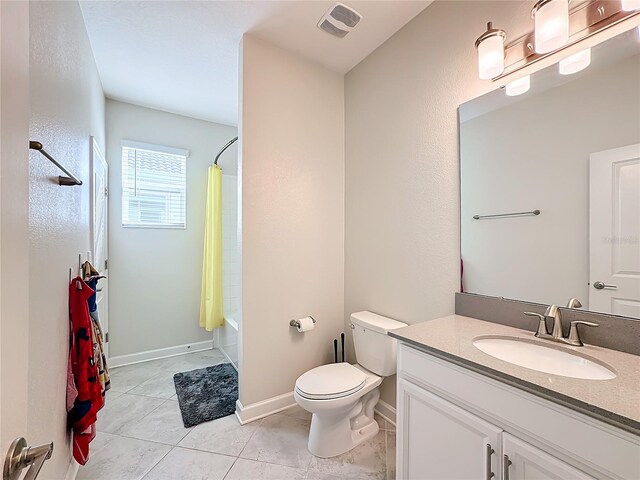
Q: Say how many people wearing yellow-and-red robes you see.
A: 0